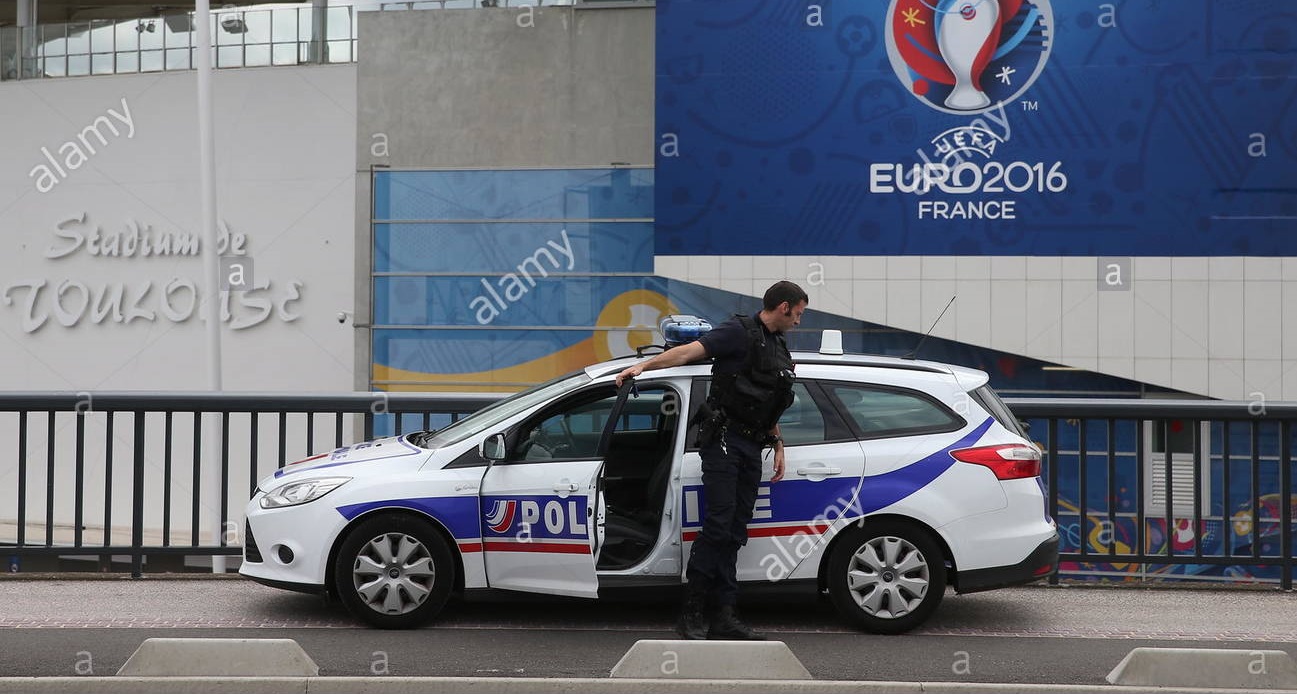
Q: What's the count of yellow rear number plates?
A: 0